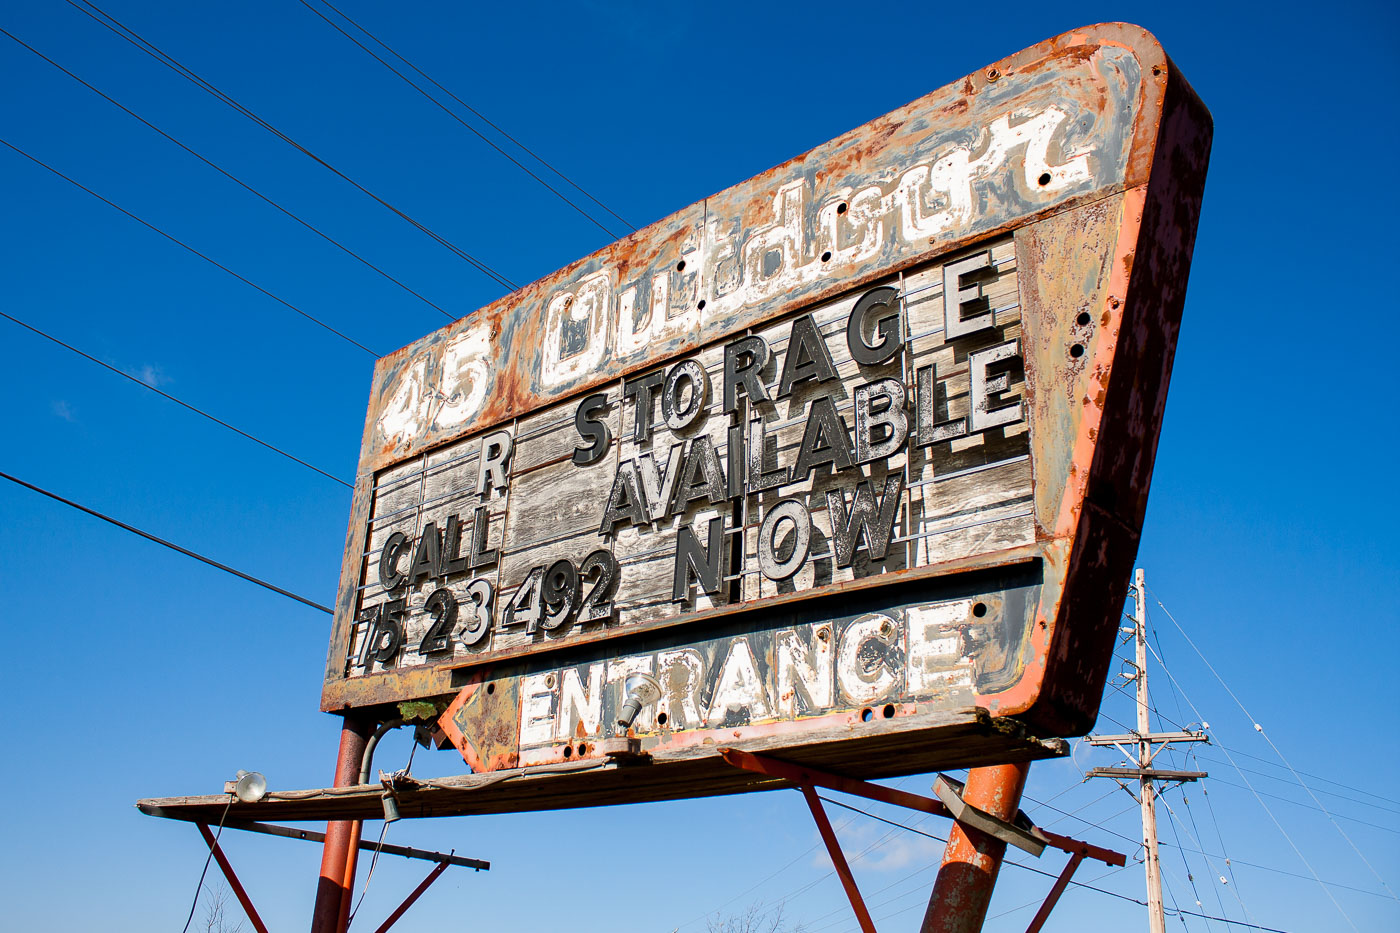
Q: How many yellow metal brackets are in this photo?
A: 0